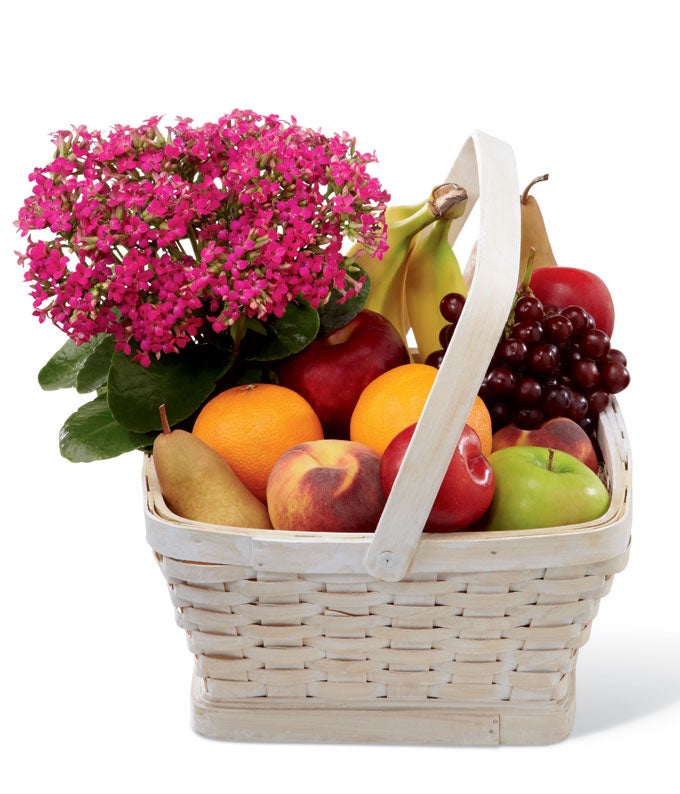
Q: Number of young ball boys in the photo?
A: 0